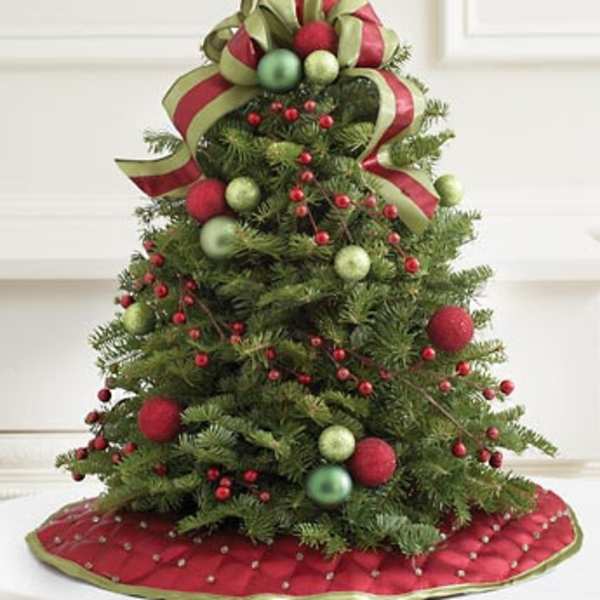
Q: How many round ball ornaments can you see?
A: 14